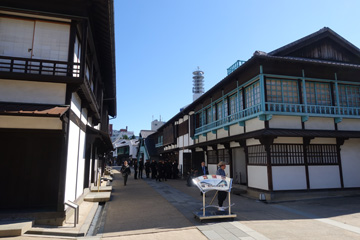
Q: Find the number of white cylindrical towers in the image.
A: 1